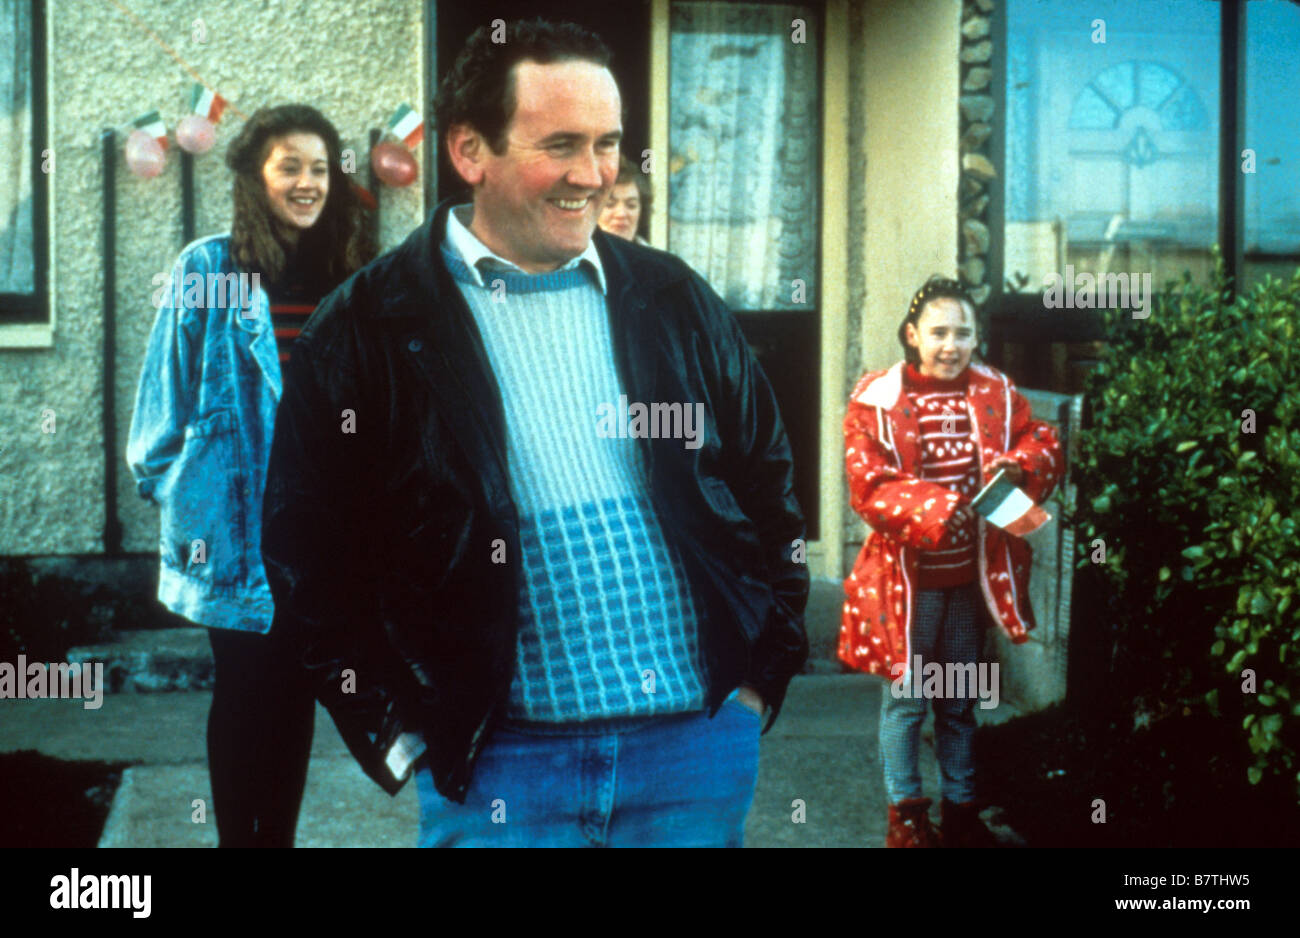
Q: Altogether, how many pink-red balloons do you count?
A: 3